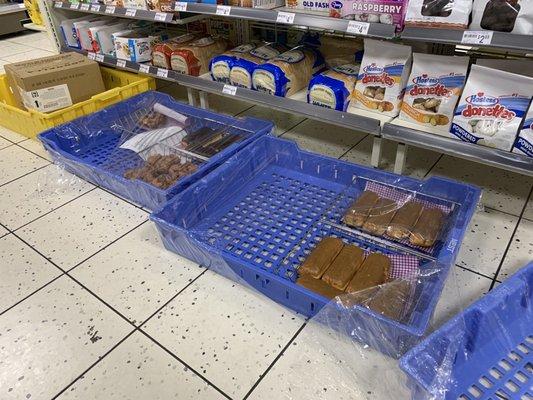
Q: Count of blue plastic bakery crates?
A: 3